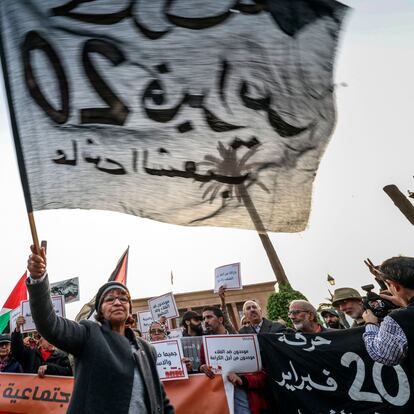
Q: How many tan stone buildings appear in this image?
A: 1